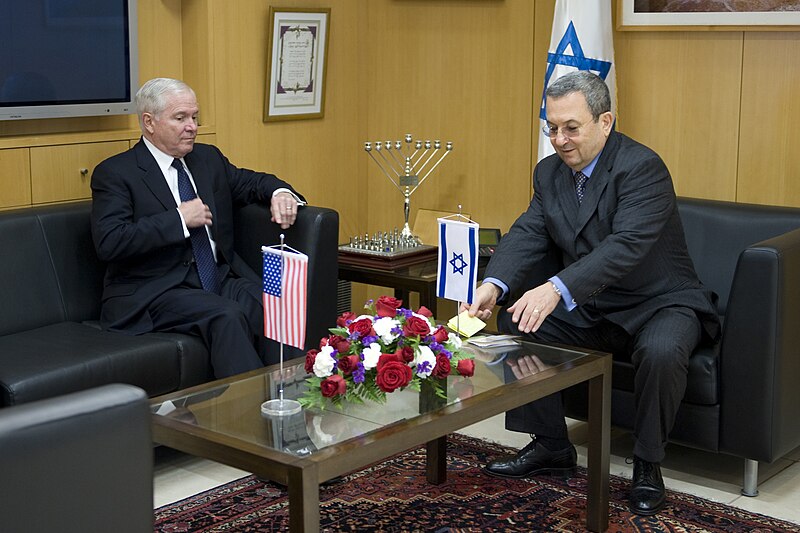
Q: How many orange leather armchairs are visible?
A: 0